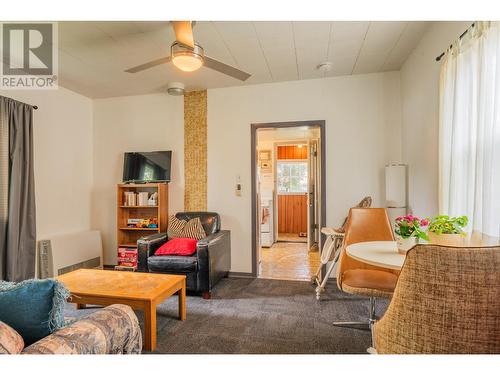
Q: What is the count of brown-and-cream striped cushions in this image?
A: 2